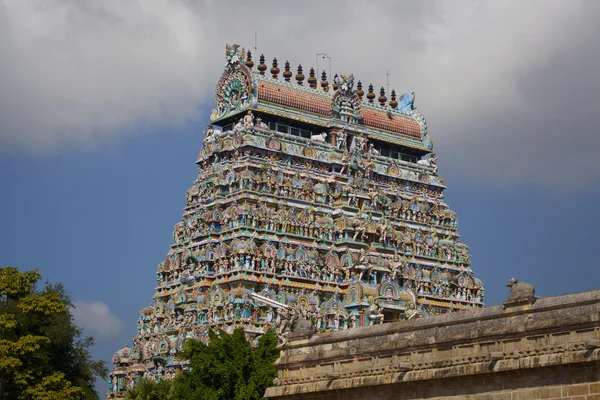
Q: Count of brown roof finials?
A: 12